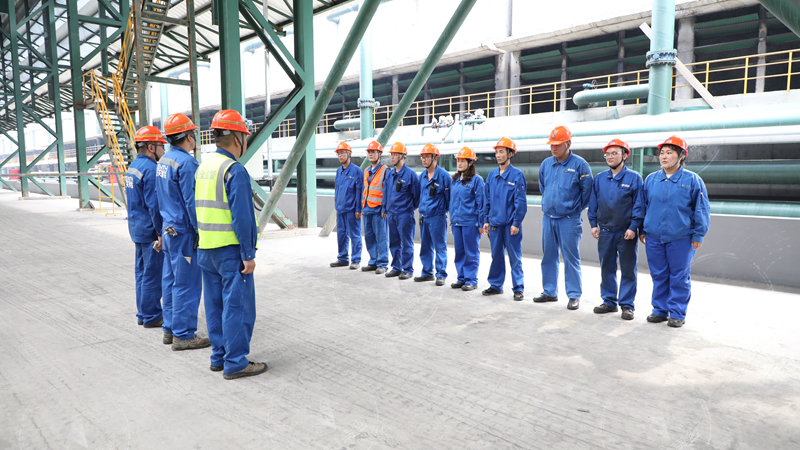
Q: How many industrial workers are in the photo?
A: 12